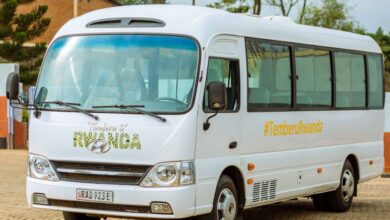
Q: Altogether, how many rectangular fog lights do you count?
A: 2